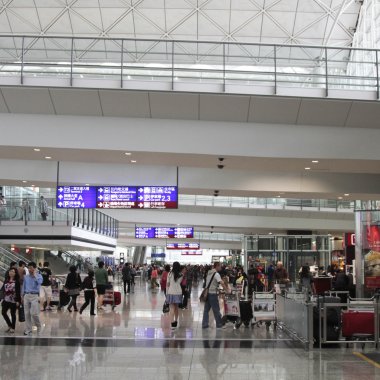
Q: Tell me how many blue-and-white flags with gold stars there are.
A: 0